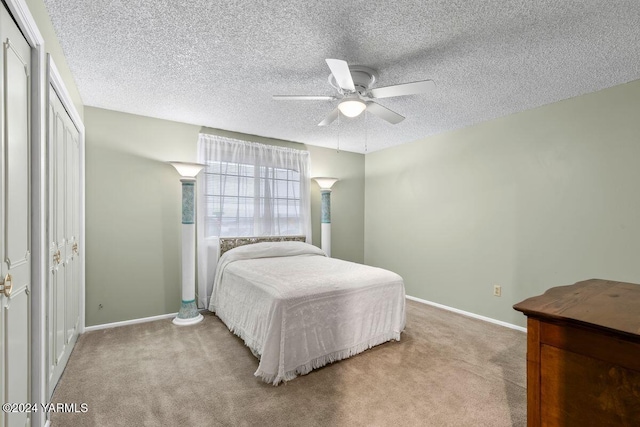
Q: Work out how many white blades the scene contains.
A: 5